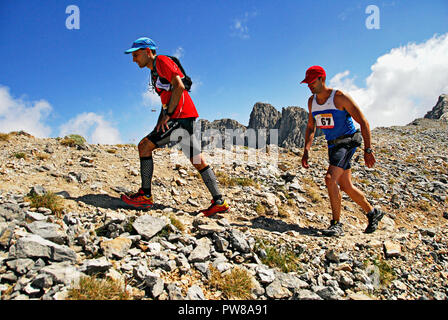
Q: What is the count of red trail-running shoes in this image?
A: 2